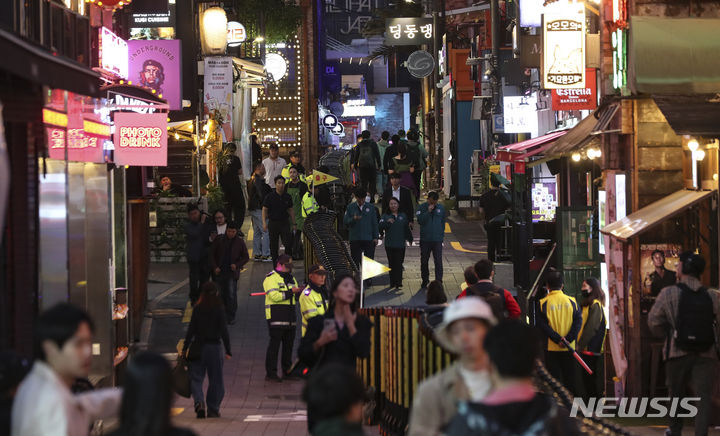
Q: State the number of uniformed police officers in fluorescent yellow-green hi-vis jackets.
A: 4